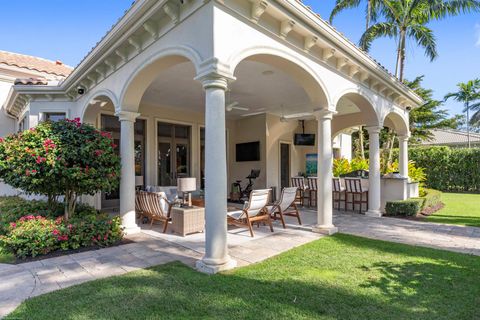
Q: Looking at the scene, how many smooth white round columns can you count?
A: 5